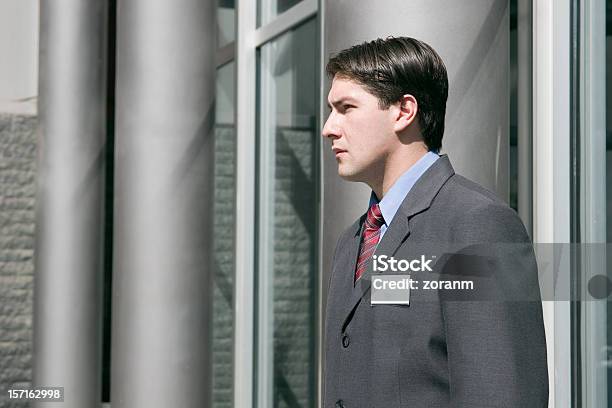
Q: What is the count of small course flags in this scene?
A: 0